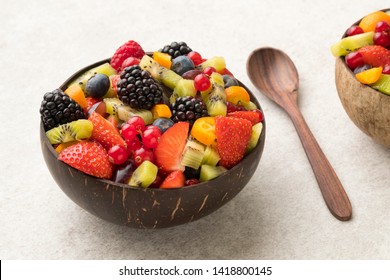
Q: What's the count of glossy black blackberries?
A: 4